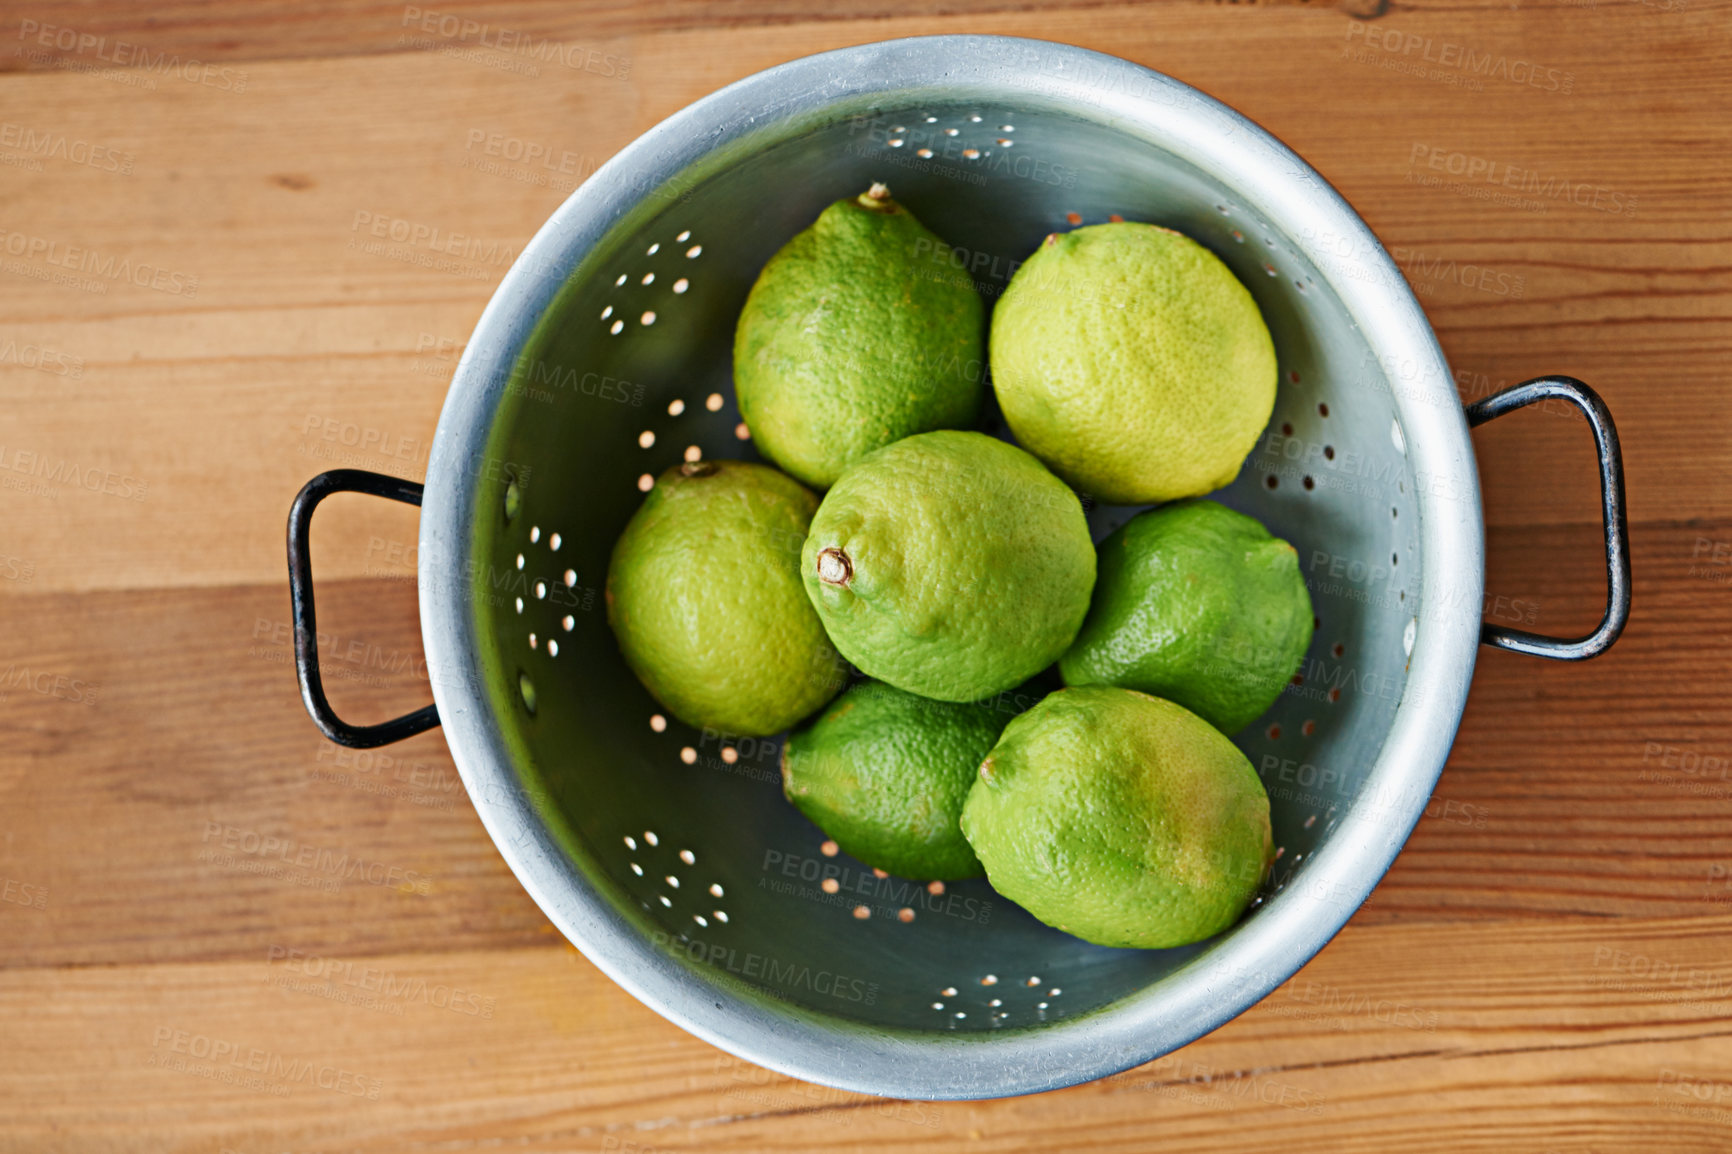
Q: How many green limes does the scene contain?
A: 7